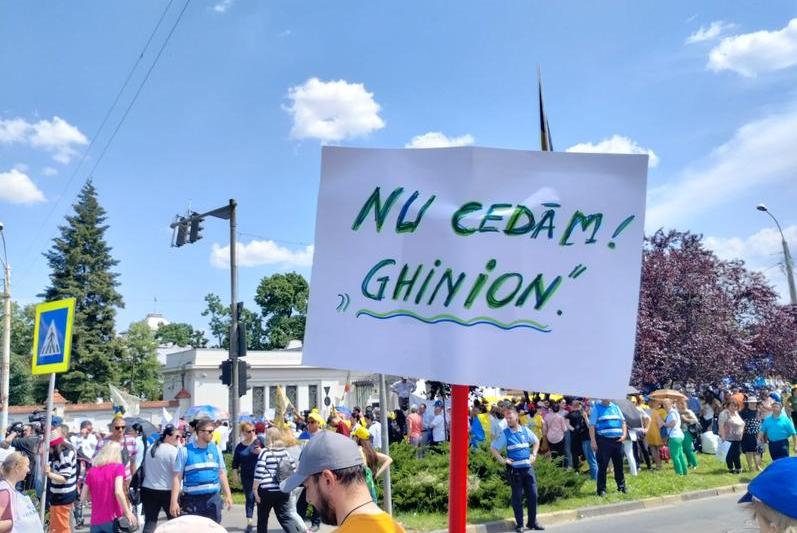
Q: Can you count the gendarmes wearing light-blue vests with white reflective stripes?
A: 3